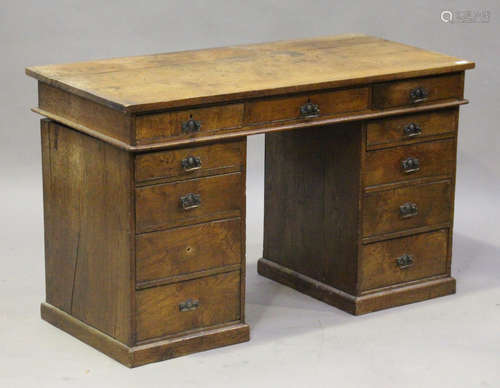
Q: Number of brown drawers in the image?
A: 11